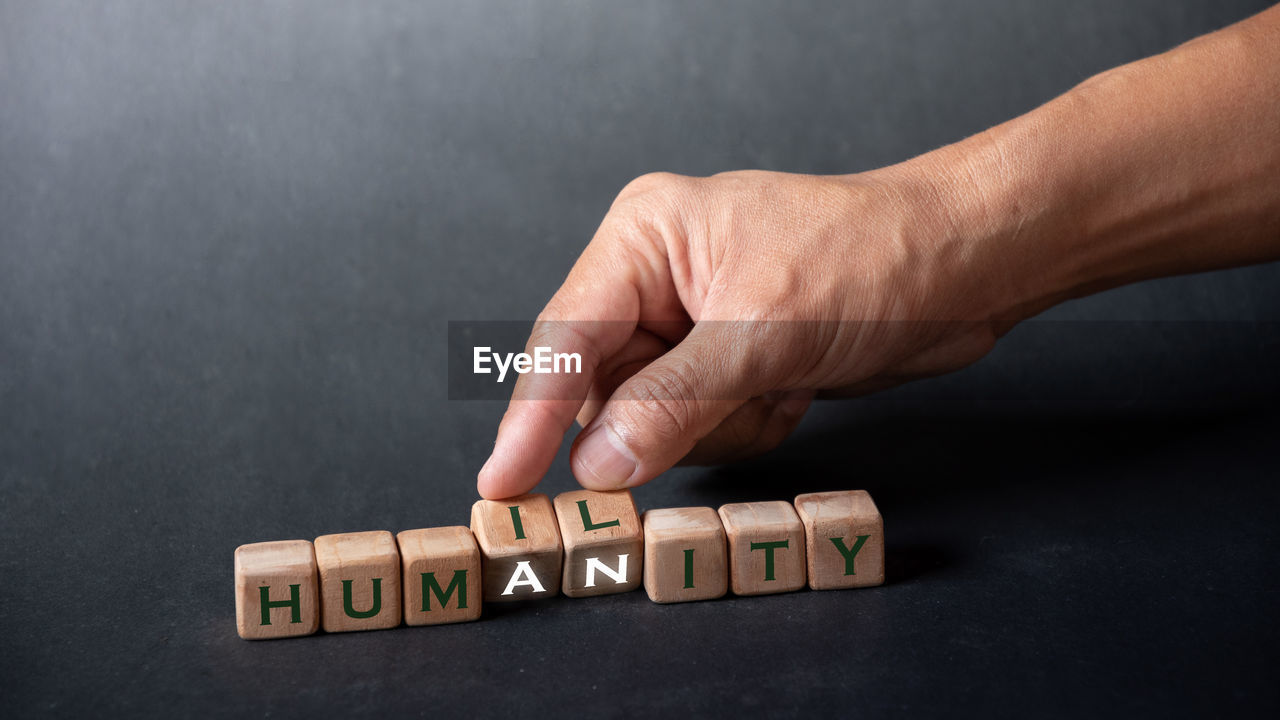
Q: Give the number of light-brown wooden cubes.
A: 8